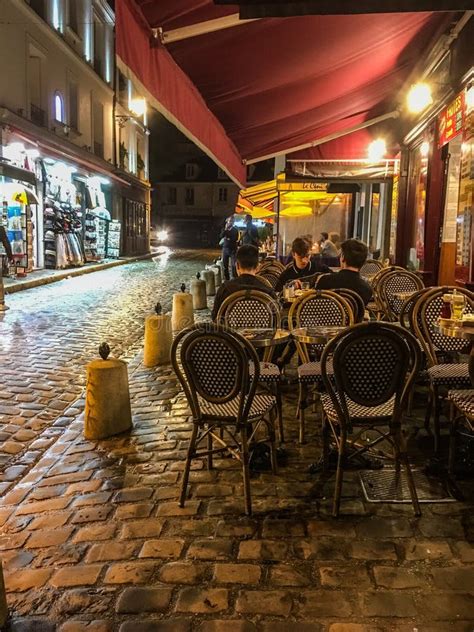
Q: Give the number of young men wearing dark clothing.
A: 3